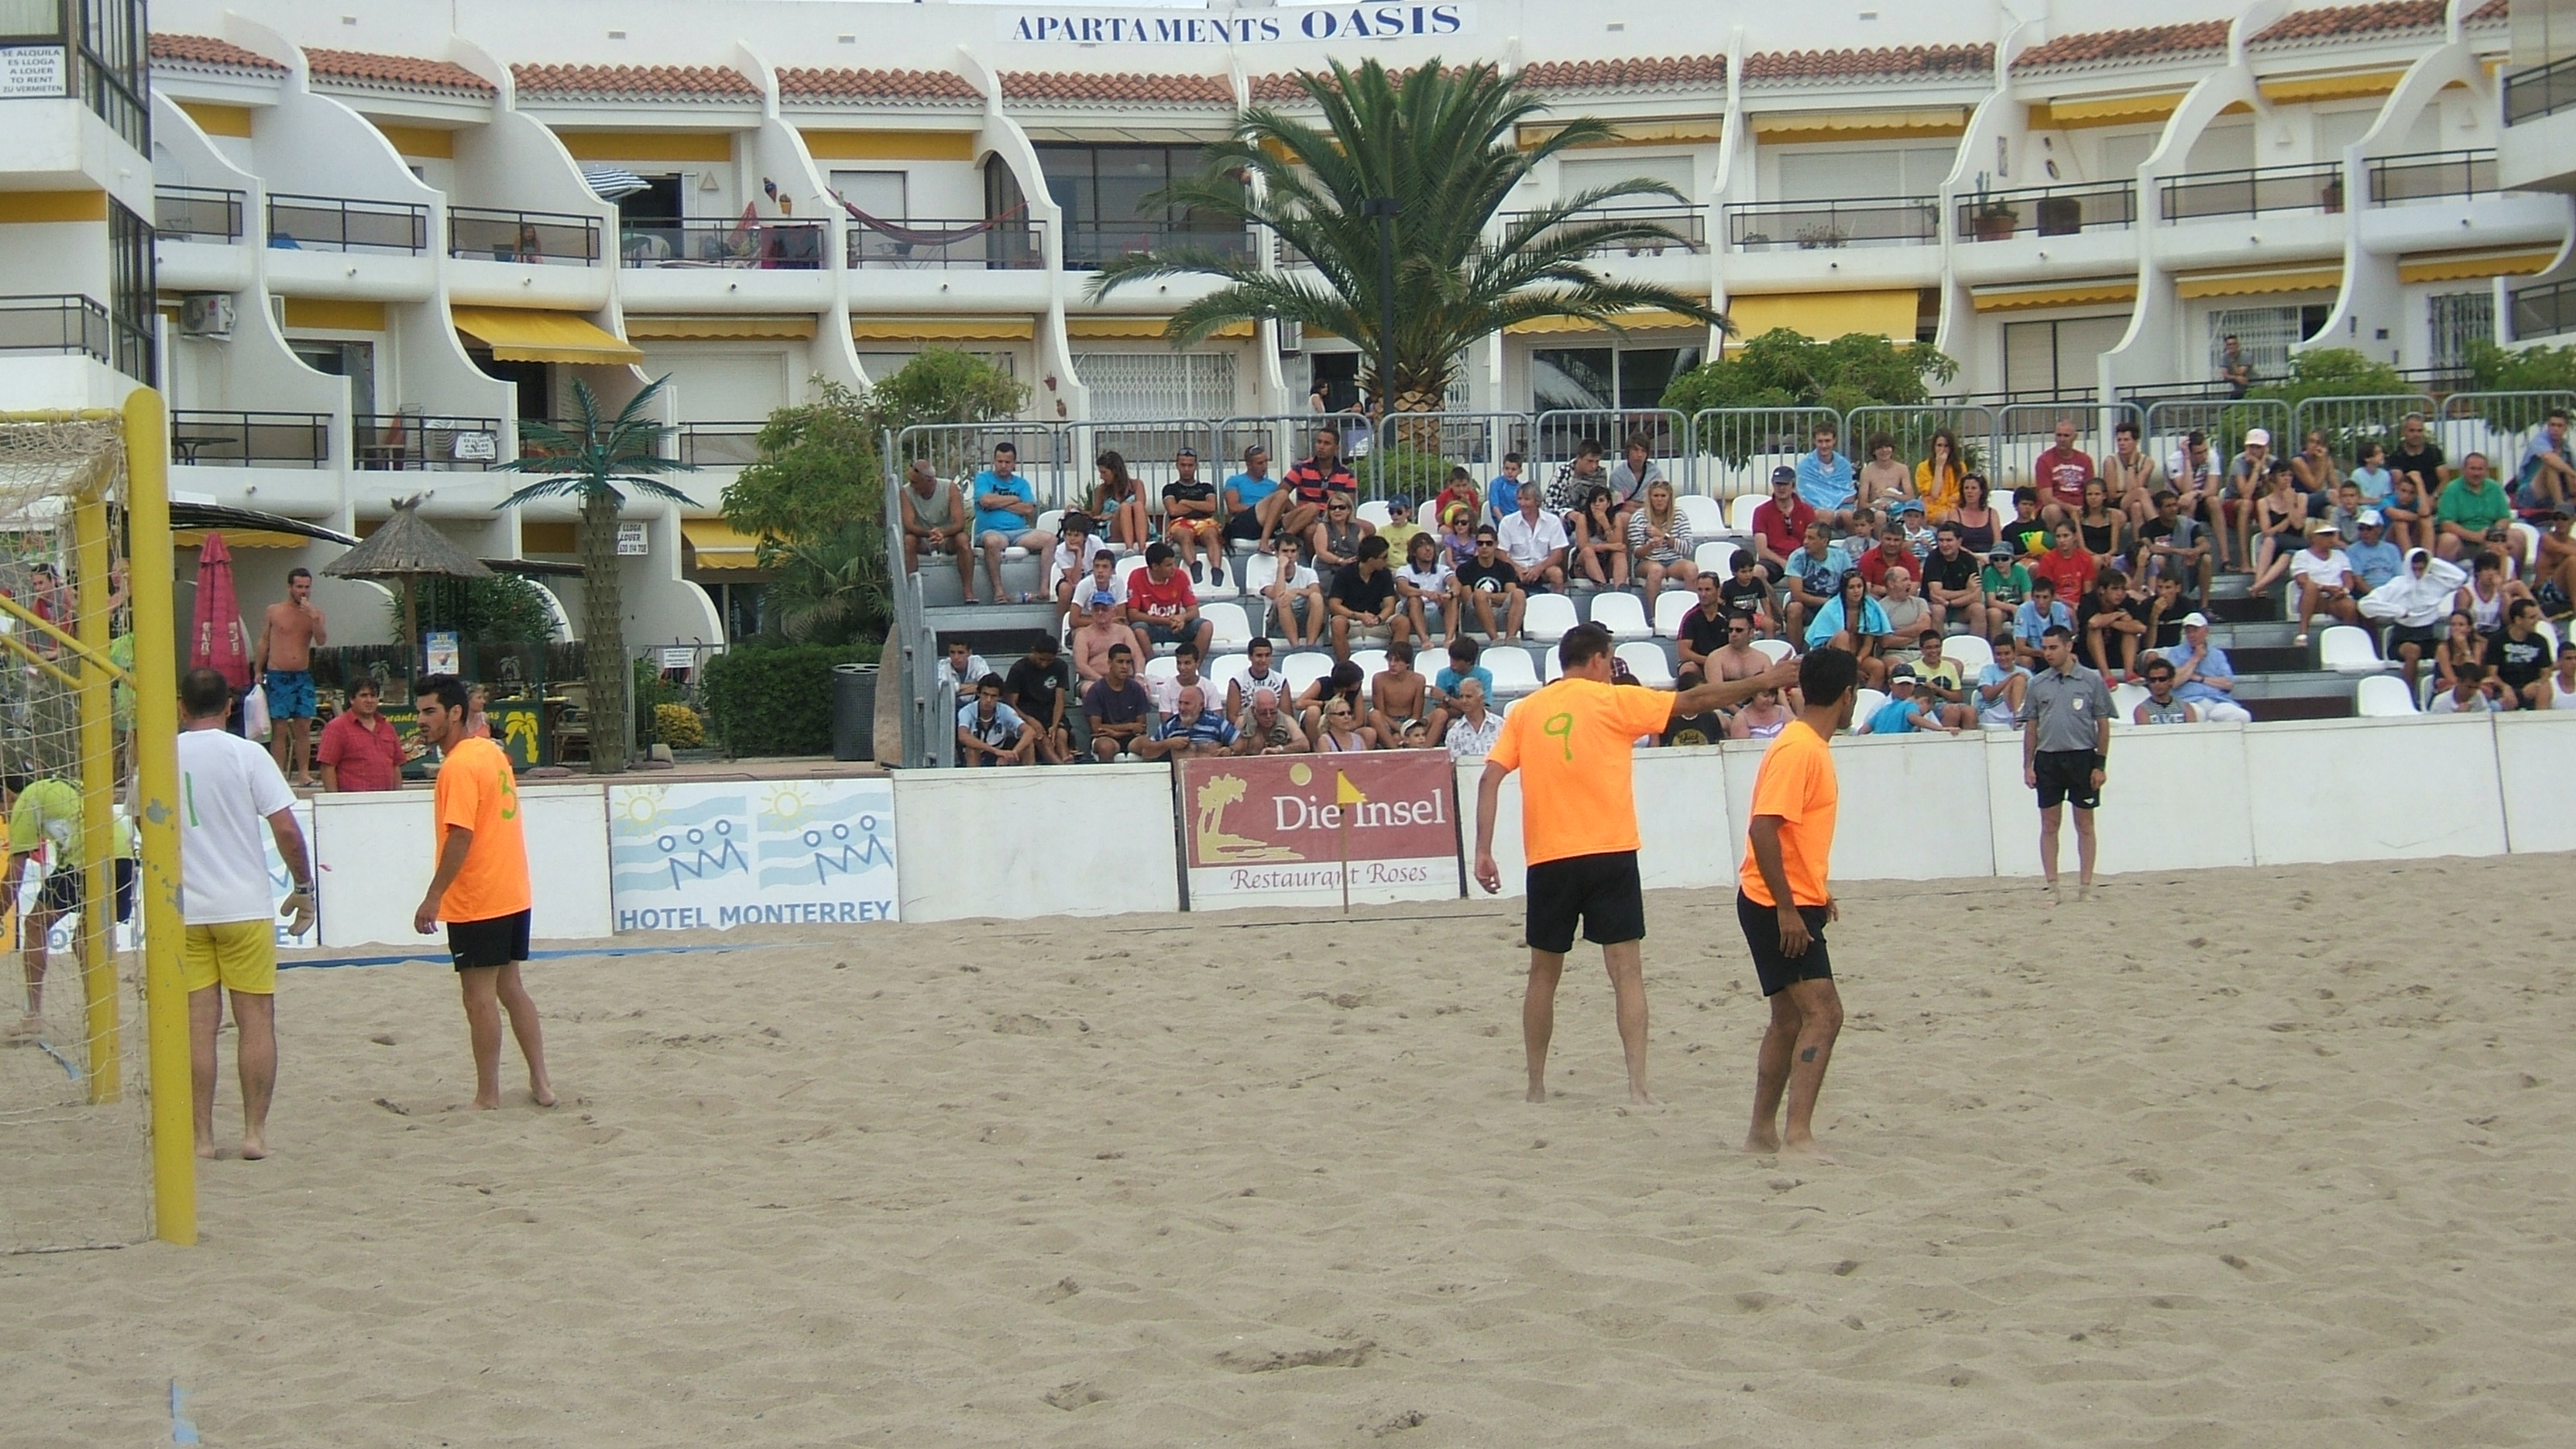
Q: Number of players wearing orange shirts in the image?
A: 3